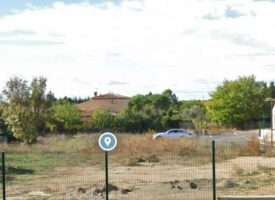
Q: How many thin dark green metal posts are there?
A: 3